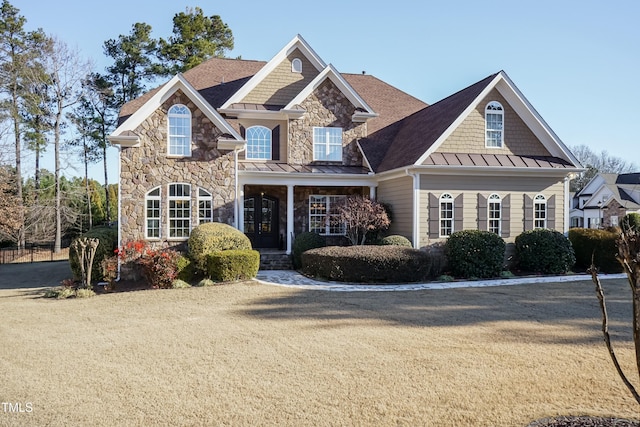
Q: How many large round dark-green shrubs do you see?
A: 2